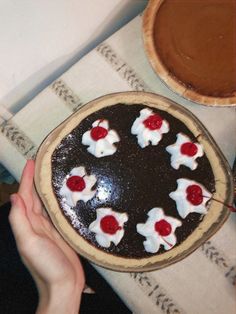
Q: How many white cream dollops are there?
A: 7